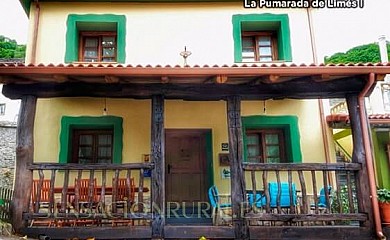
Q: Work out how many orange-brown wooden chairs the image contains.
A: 3